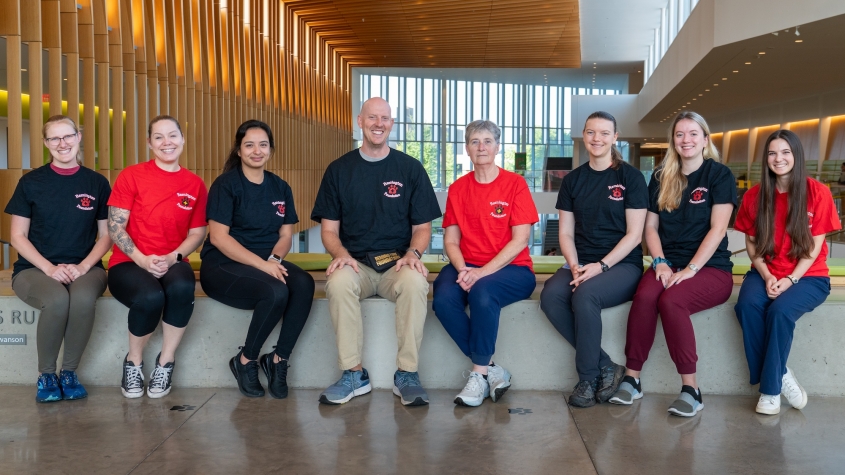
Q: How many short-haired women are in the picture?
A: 1